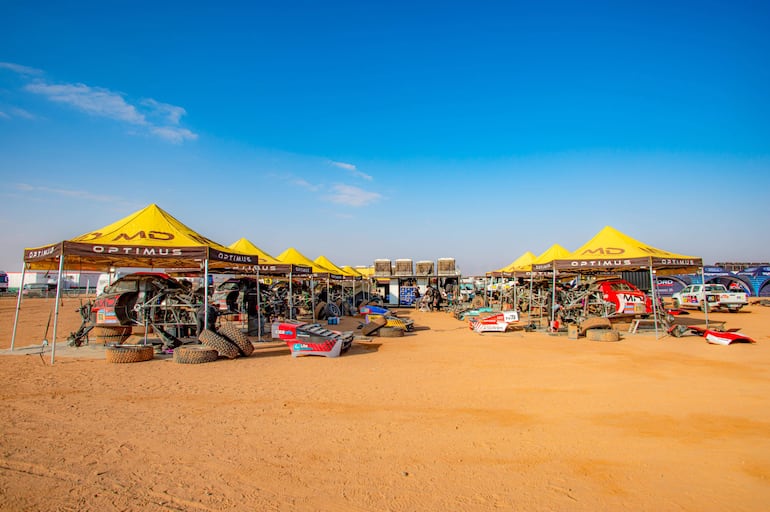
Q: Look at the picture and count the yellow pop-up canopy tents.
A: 8